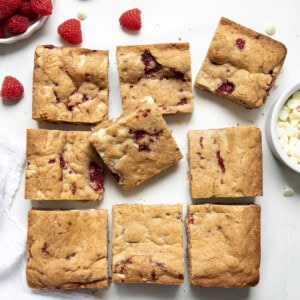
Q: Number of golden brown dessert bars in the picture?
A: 9